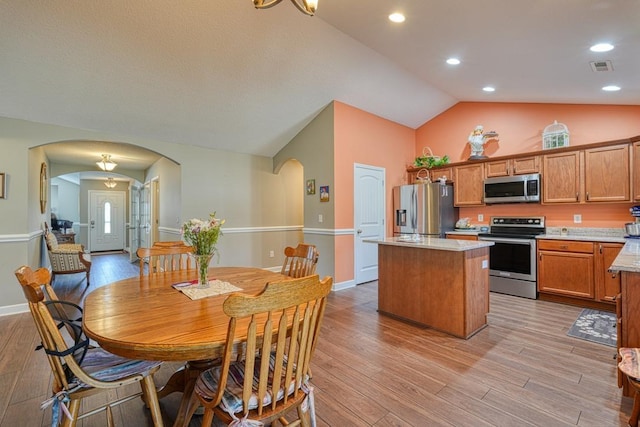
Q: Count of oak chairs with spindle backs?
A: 4